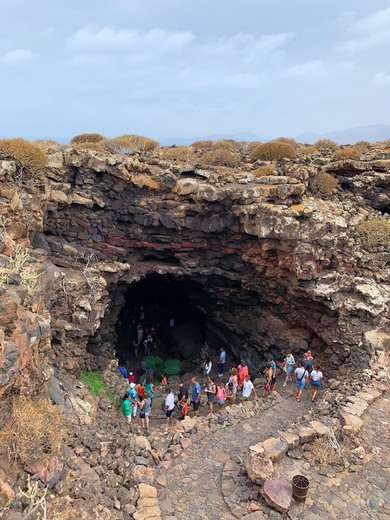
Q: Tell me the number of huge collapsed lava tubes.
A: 1